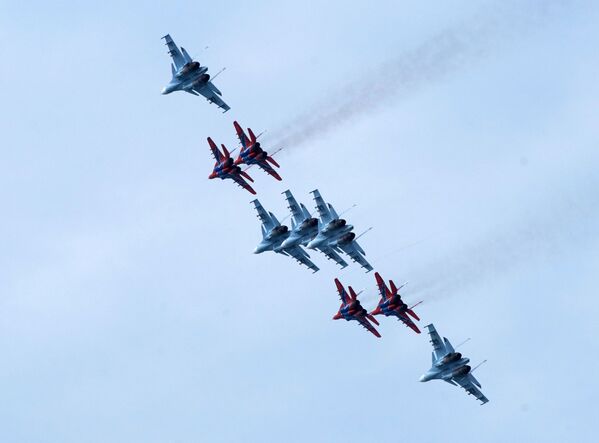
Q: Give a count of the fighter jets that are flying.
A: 9